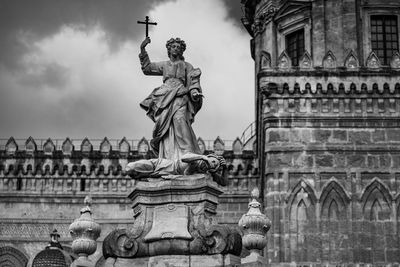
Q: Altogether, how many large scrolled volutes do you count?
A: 2